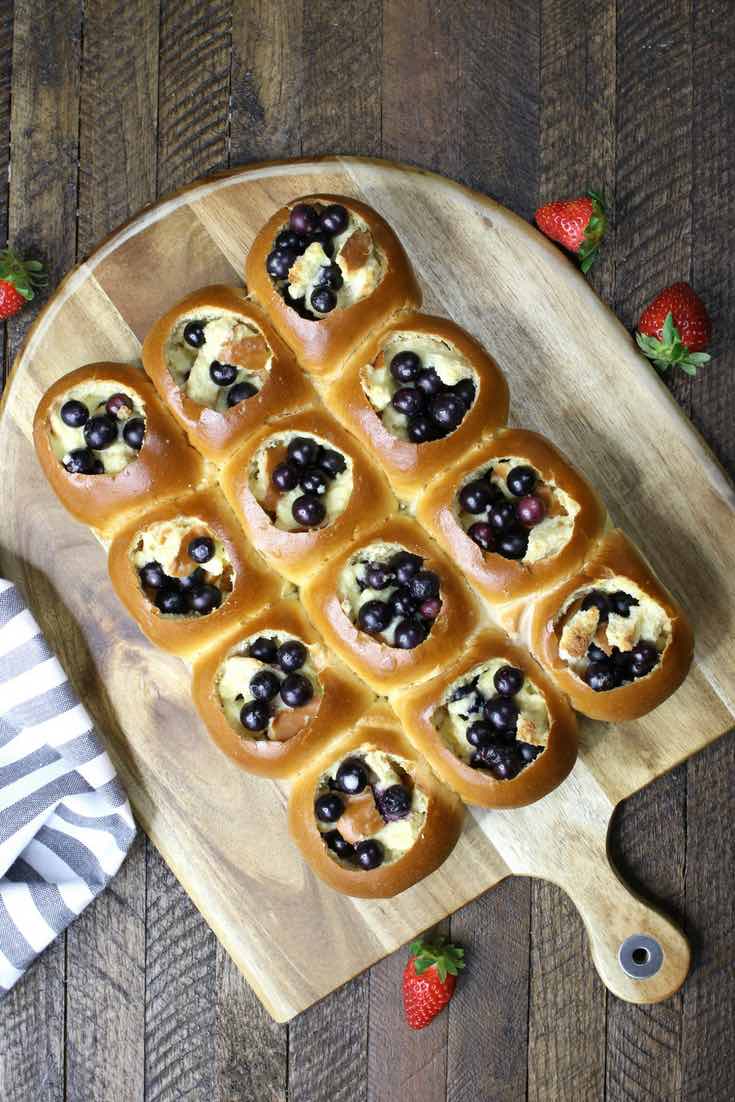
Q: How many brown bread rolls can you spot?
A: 12